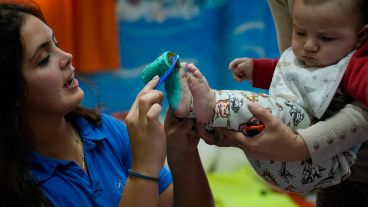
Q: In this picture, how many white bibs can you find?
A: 1